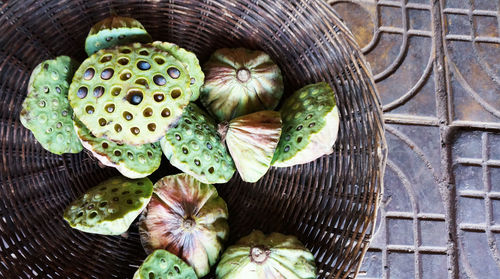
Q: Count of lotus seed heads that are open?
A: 9